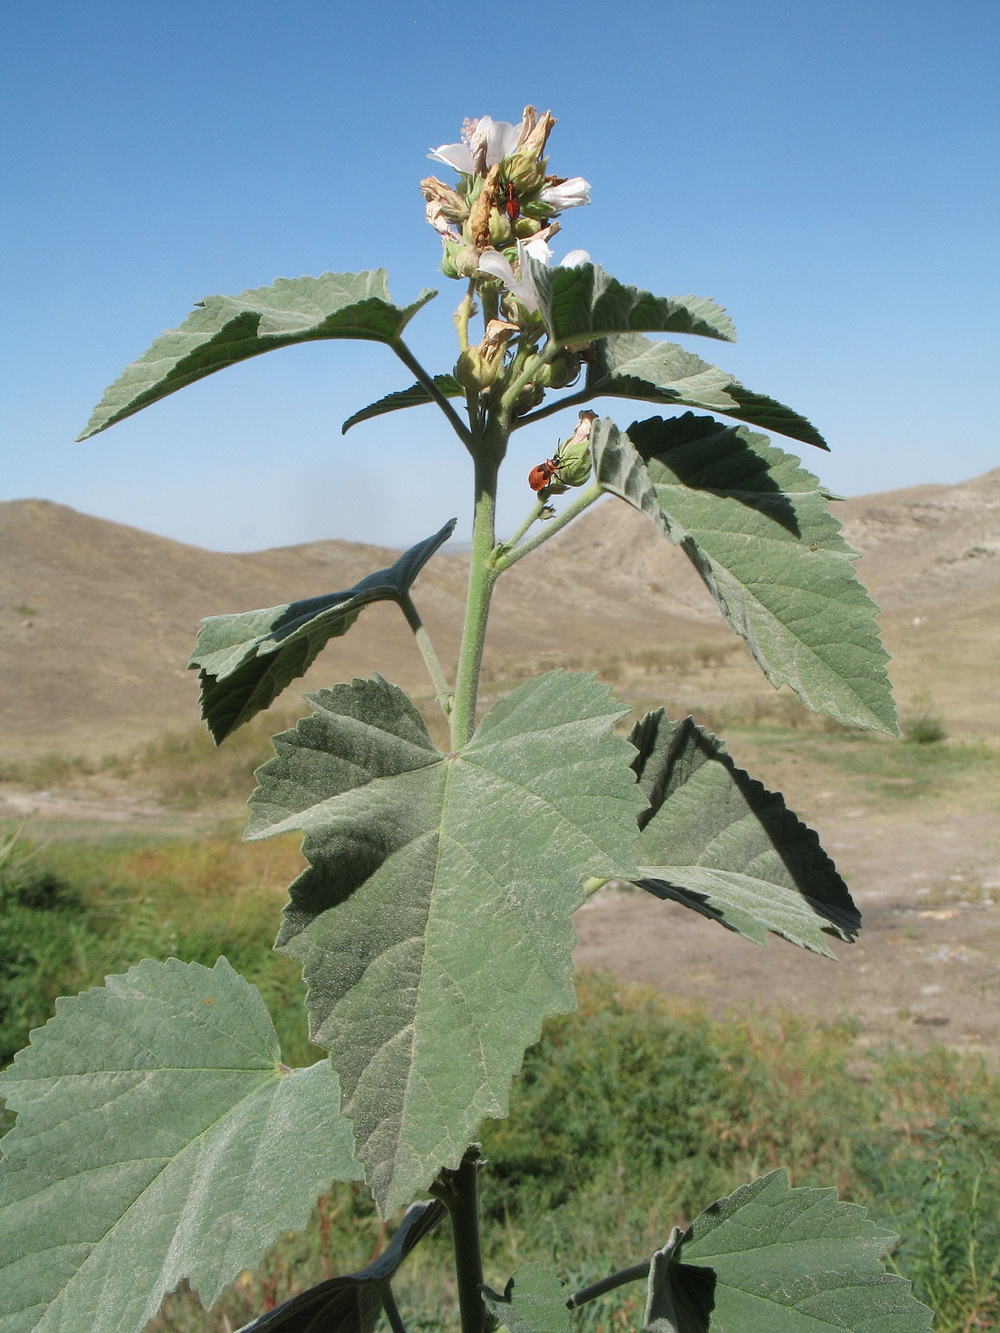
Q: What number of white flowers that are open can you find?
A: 2